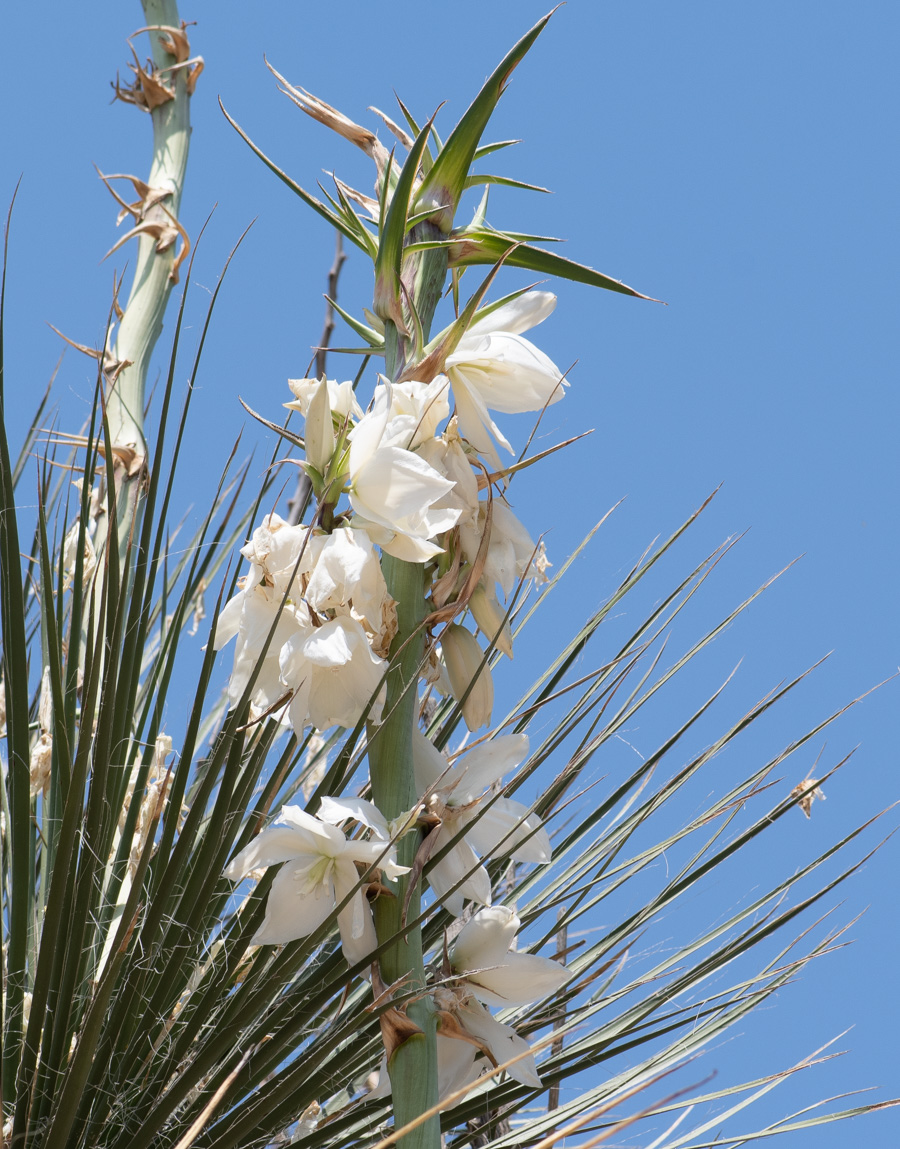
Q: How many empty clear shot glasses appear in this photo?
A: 0